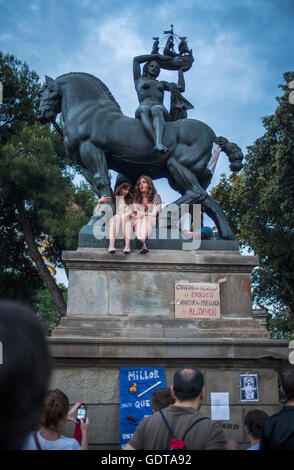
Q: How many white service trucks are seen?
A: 0